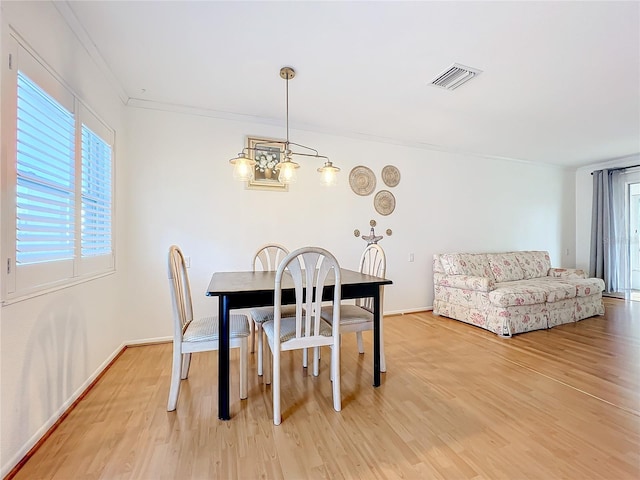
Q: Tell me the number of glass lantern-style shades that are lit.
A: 3